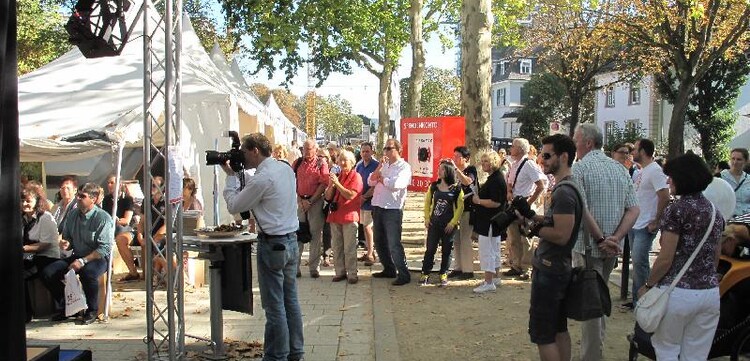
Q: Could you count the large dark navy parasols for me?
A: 0